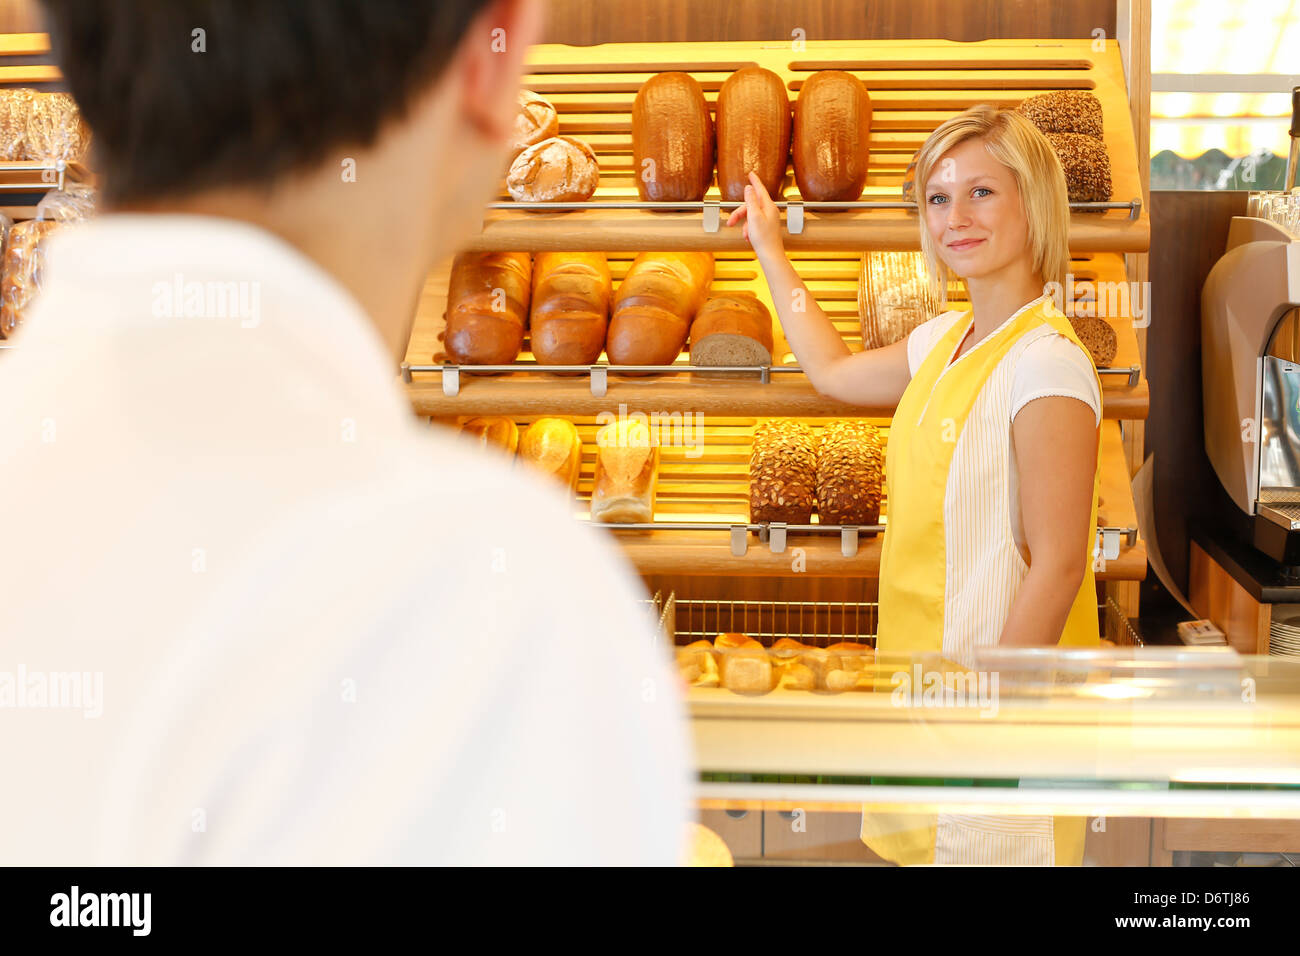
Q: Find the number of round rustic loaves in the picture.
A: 2